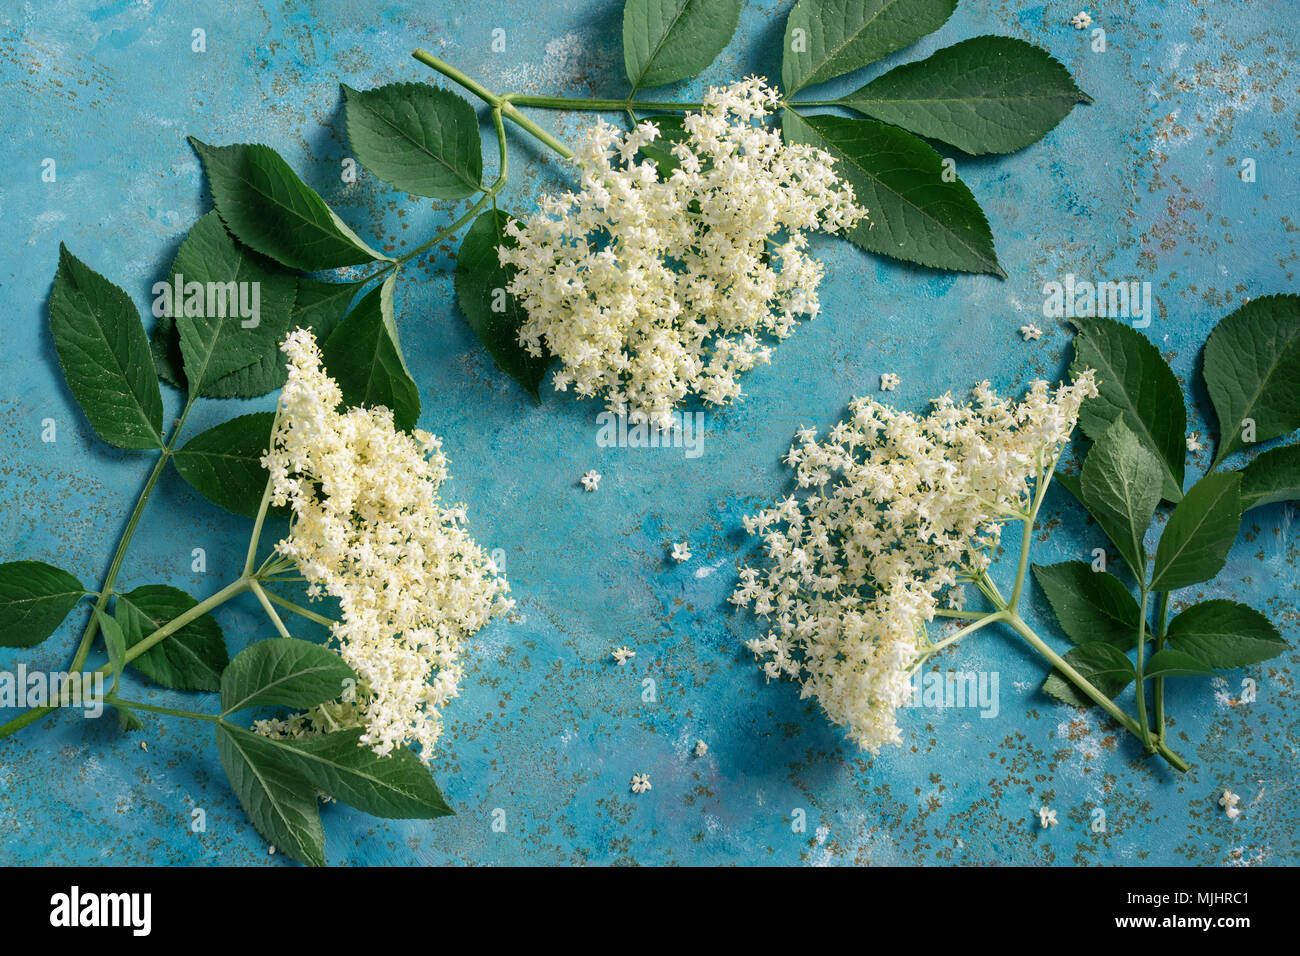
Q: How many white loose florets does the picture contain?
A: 11